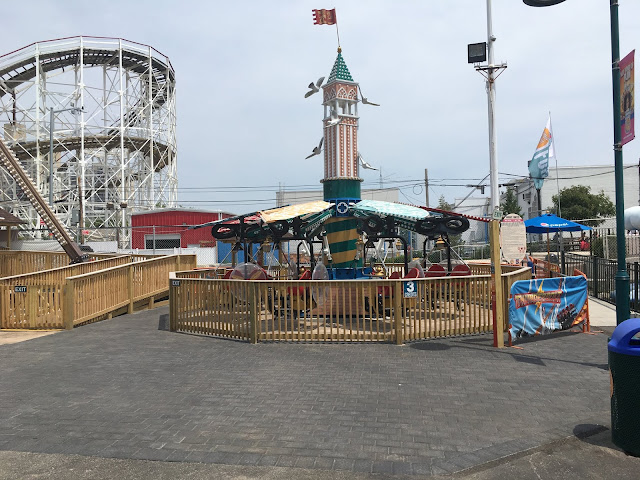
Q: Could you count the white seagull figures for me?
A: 5